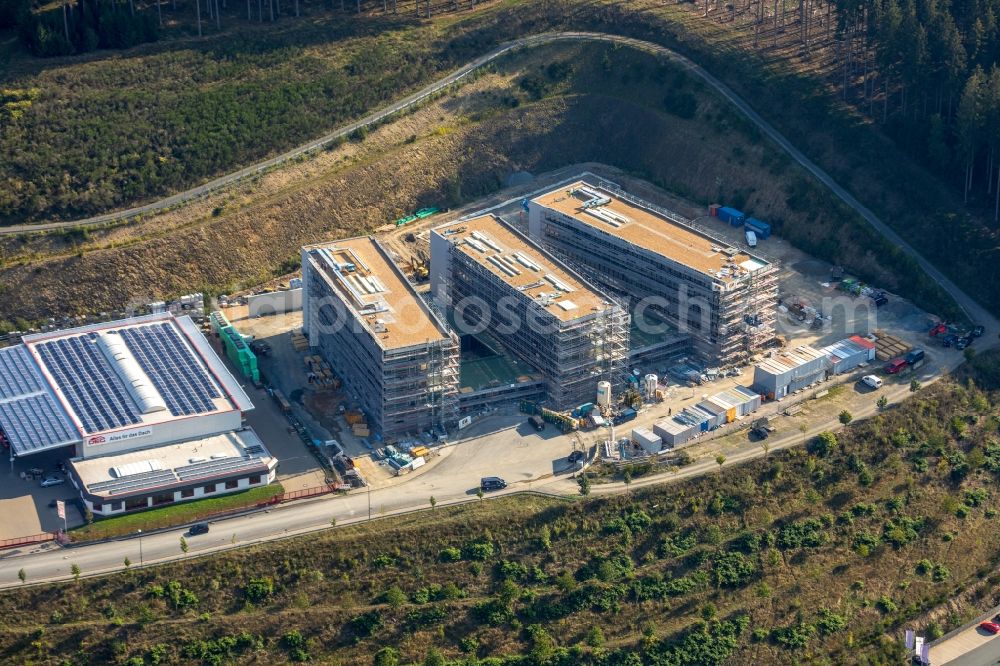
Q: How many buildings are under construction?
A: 3